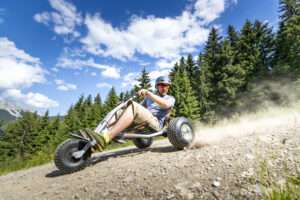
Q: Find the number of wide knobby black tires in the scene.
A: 3